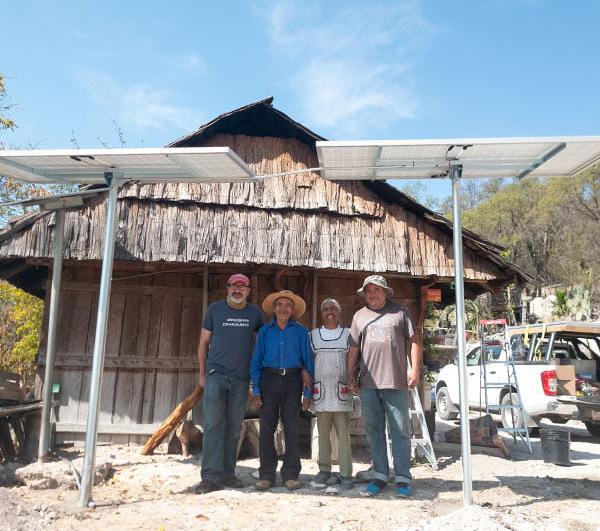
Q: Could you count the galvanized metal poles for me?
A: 3